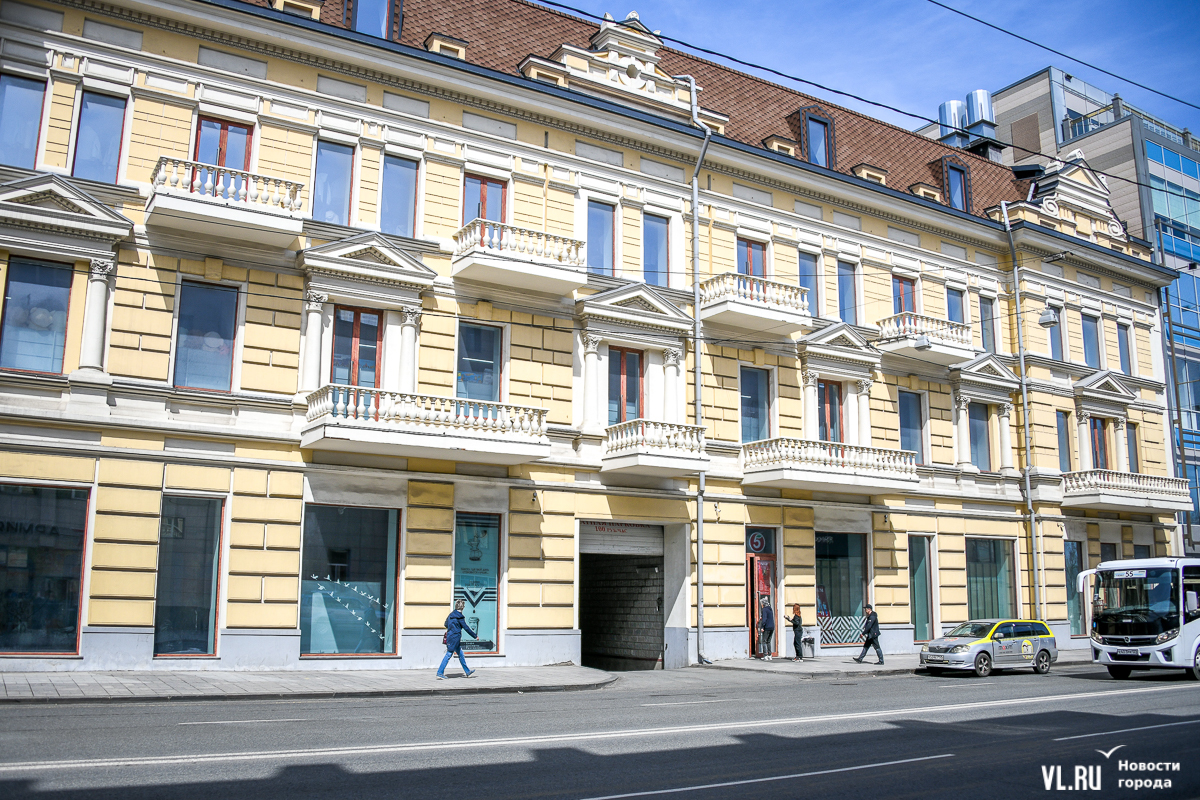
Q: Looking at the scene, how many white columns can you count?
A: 11